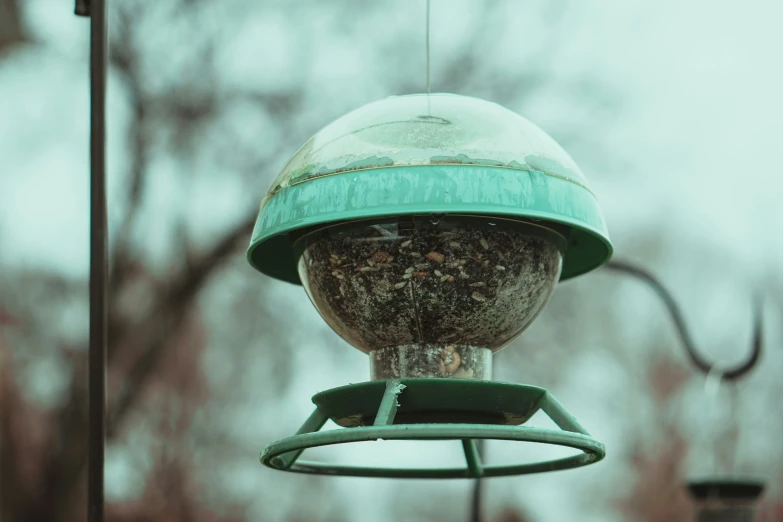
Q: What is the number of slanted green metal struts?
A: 4